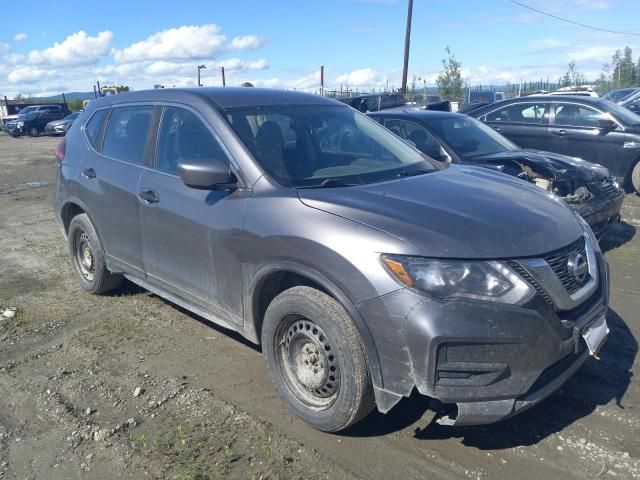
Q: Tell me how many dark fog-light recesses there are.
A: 1